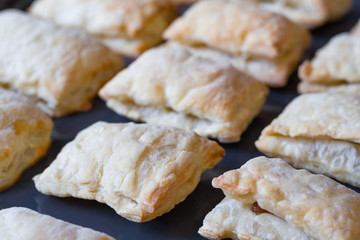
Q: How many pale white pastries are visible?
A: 11